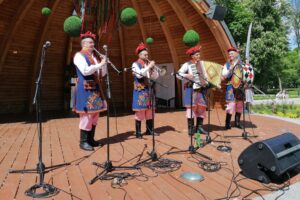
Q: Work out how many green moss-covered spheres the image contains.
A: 6